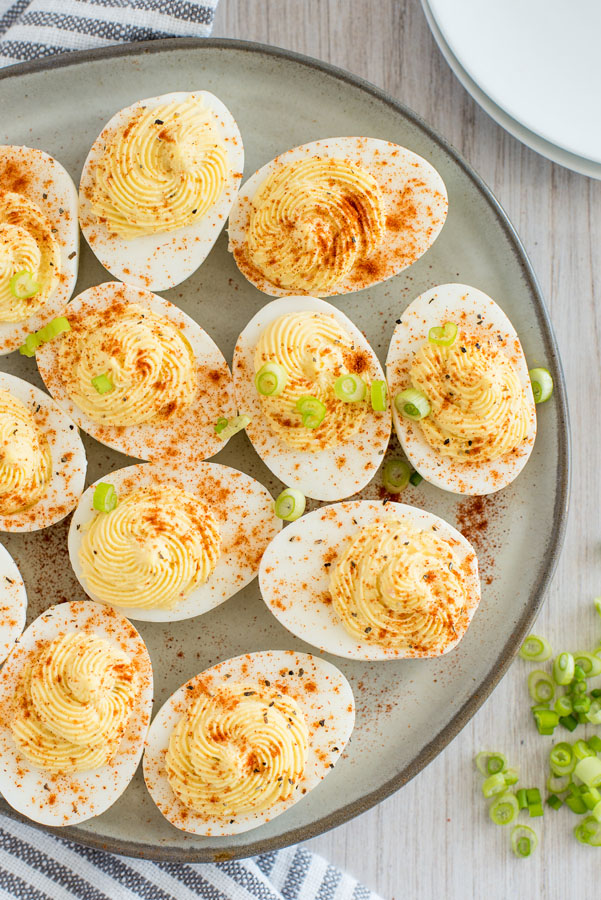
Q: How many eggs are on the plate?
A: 12